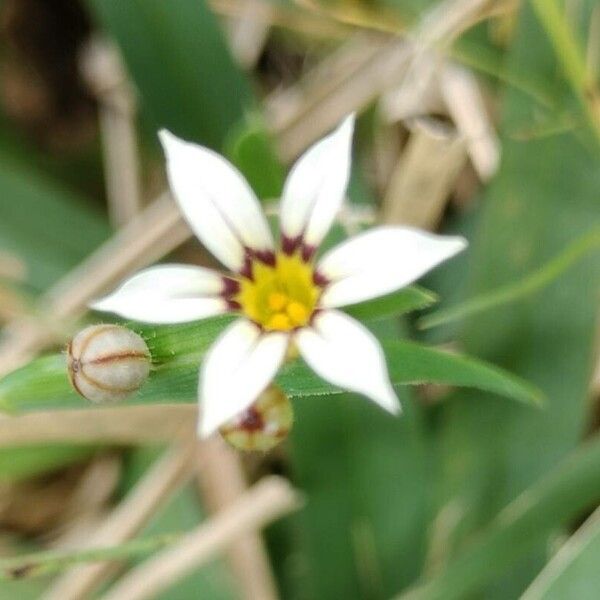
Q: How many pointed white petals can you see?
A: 6